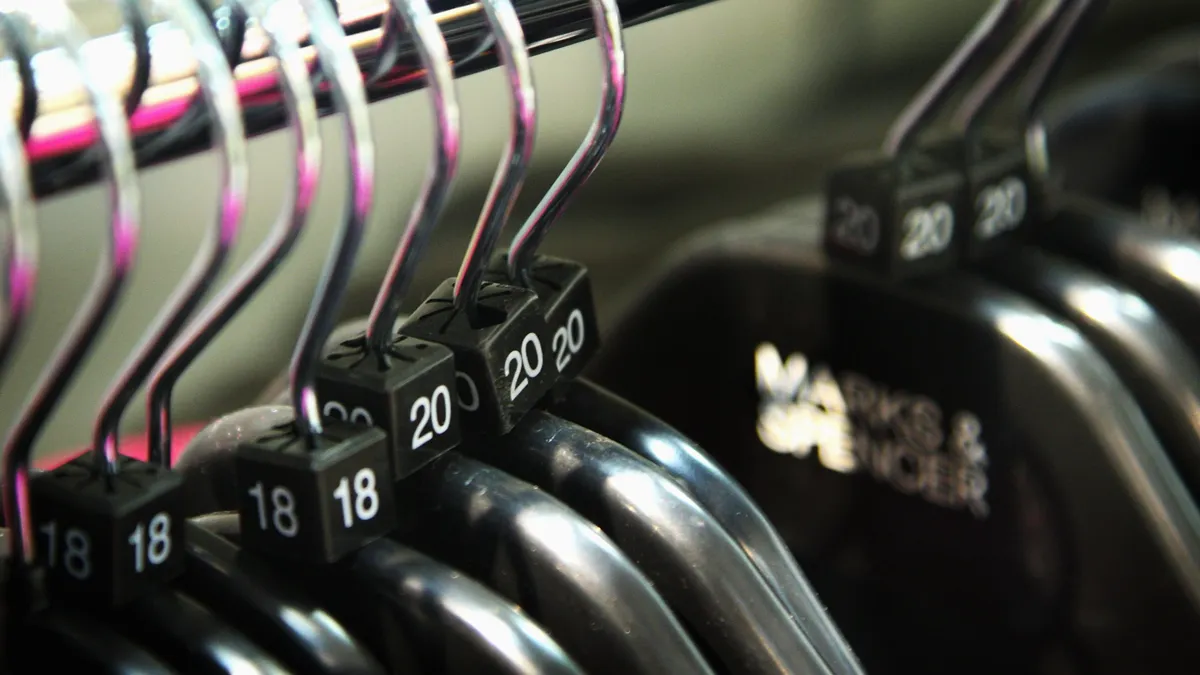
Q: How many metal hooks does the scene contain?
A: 11